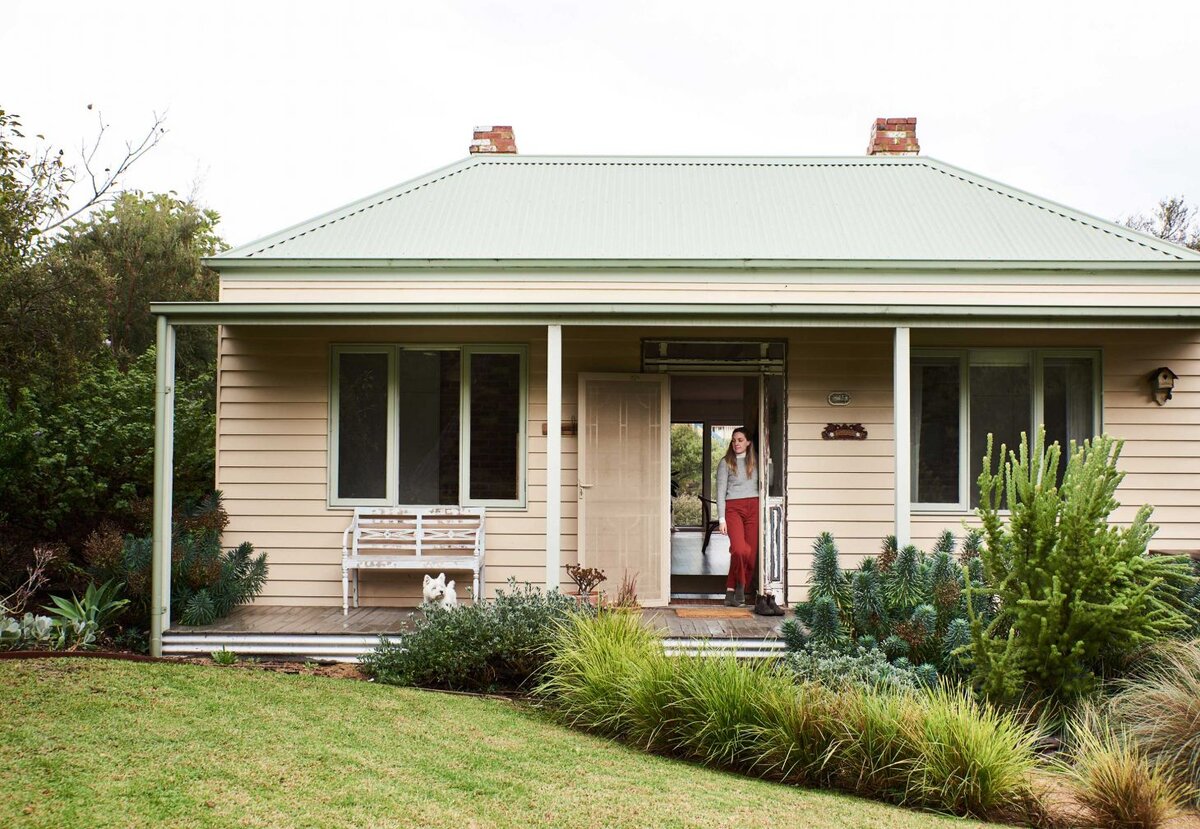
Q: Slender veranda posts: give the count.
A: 3